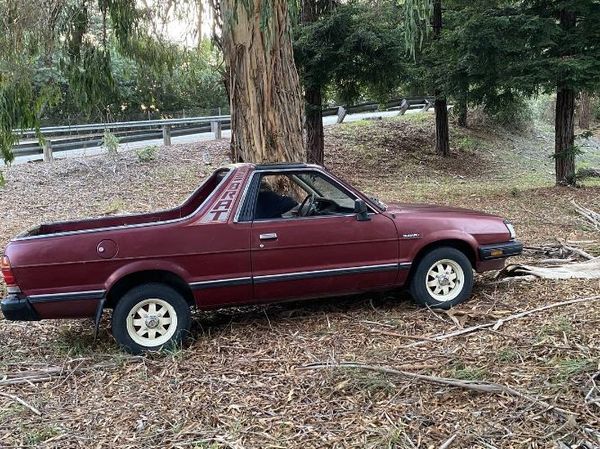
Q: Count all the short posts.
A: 6